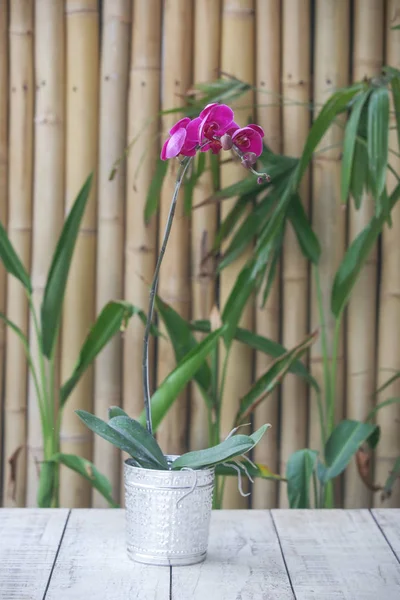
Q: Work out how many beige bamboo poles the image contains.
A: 14